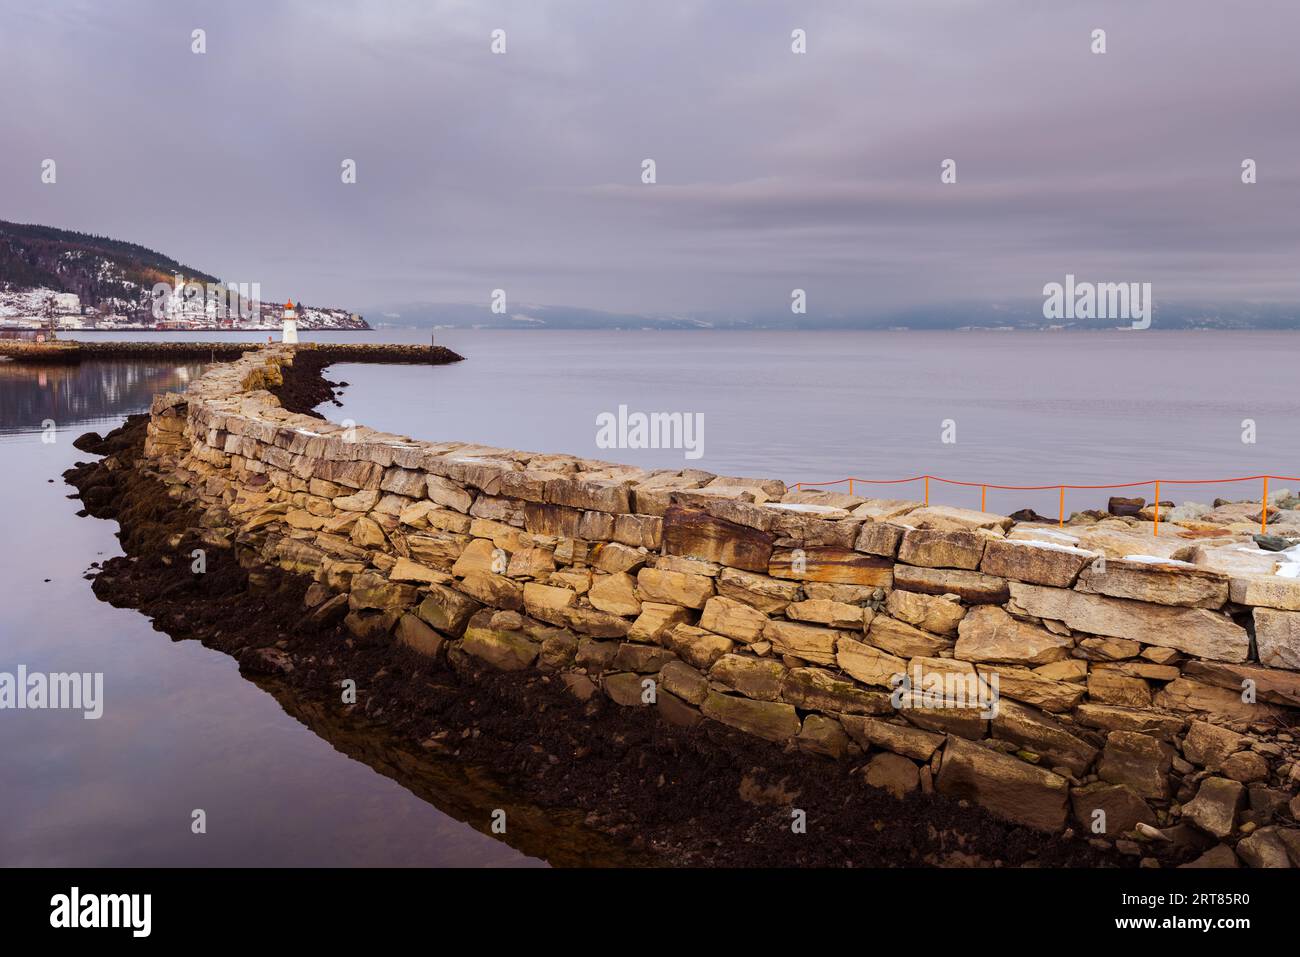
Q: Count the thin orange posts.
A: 7